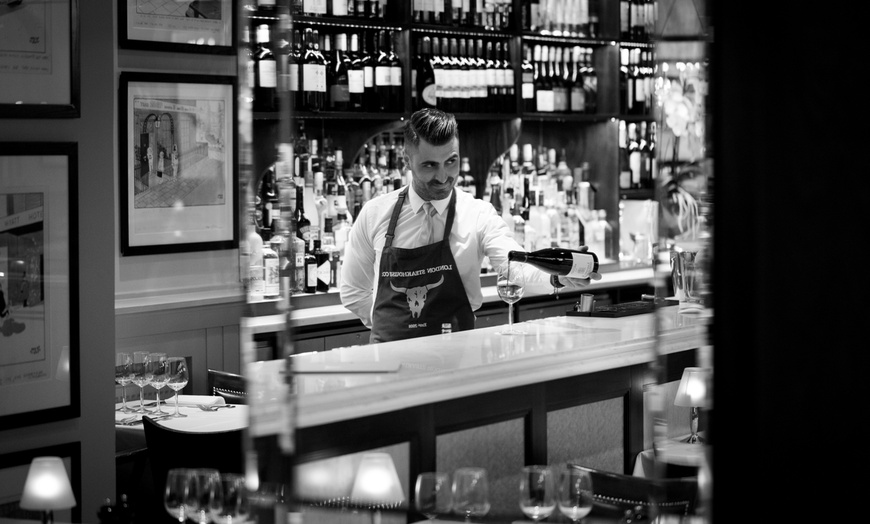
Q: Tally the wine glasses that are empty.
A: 11